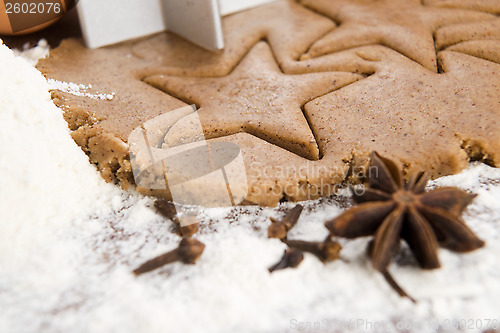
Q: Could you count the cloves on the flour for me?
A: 5